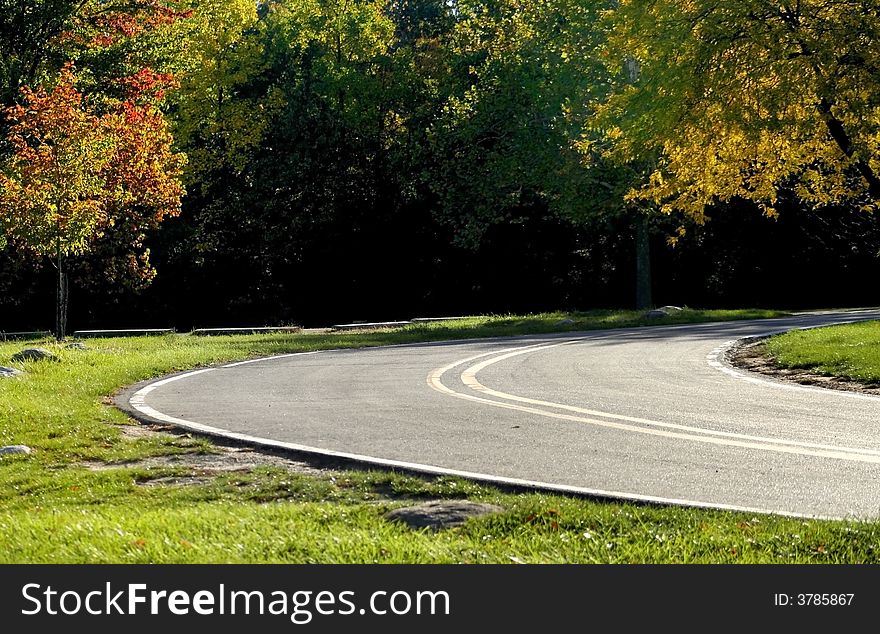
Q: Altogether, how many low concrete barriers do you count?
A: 5